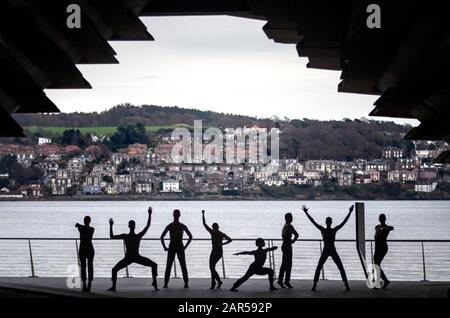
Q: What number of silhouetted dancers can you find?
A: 8